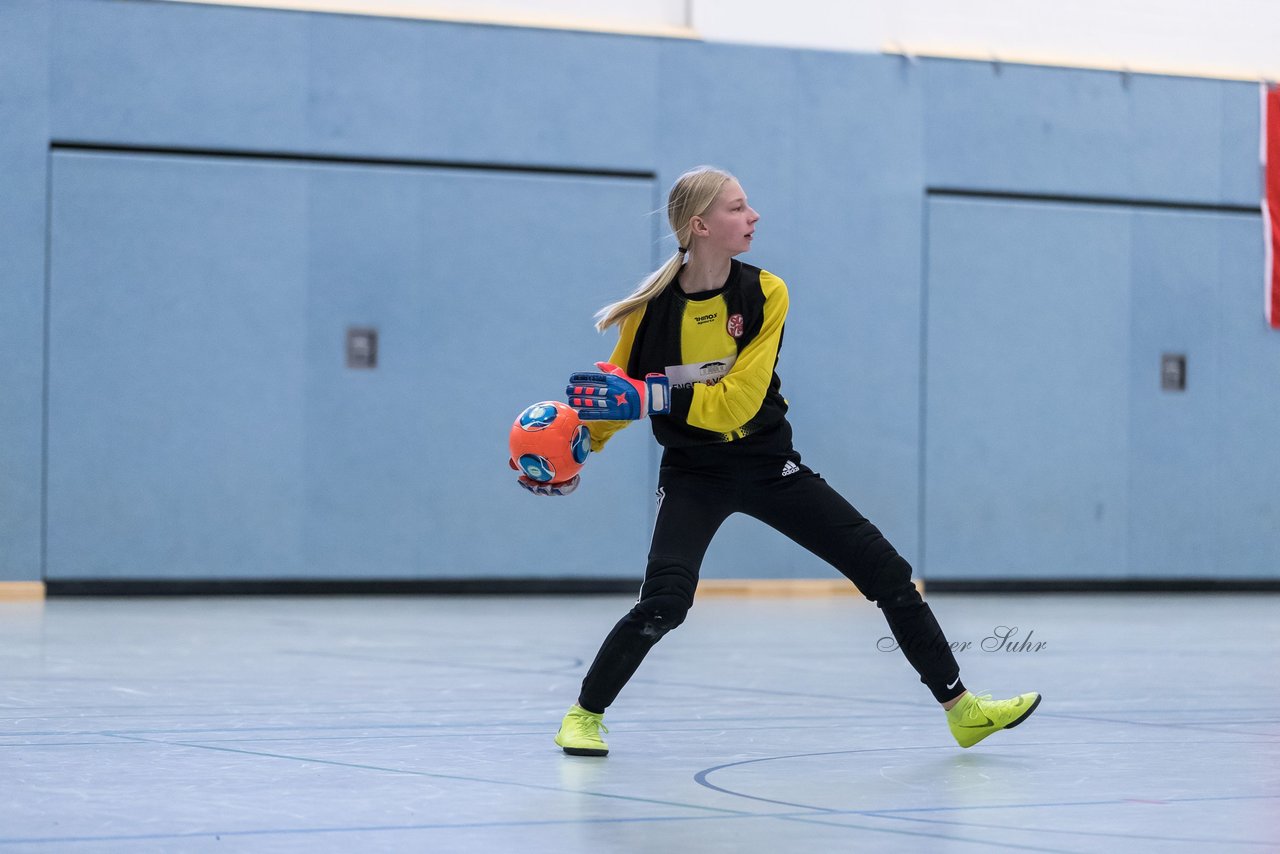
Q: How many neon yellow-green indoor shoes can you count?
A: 2